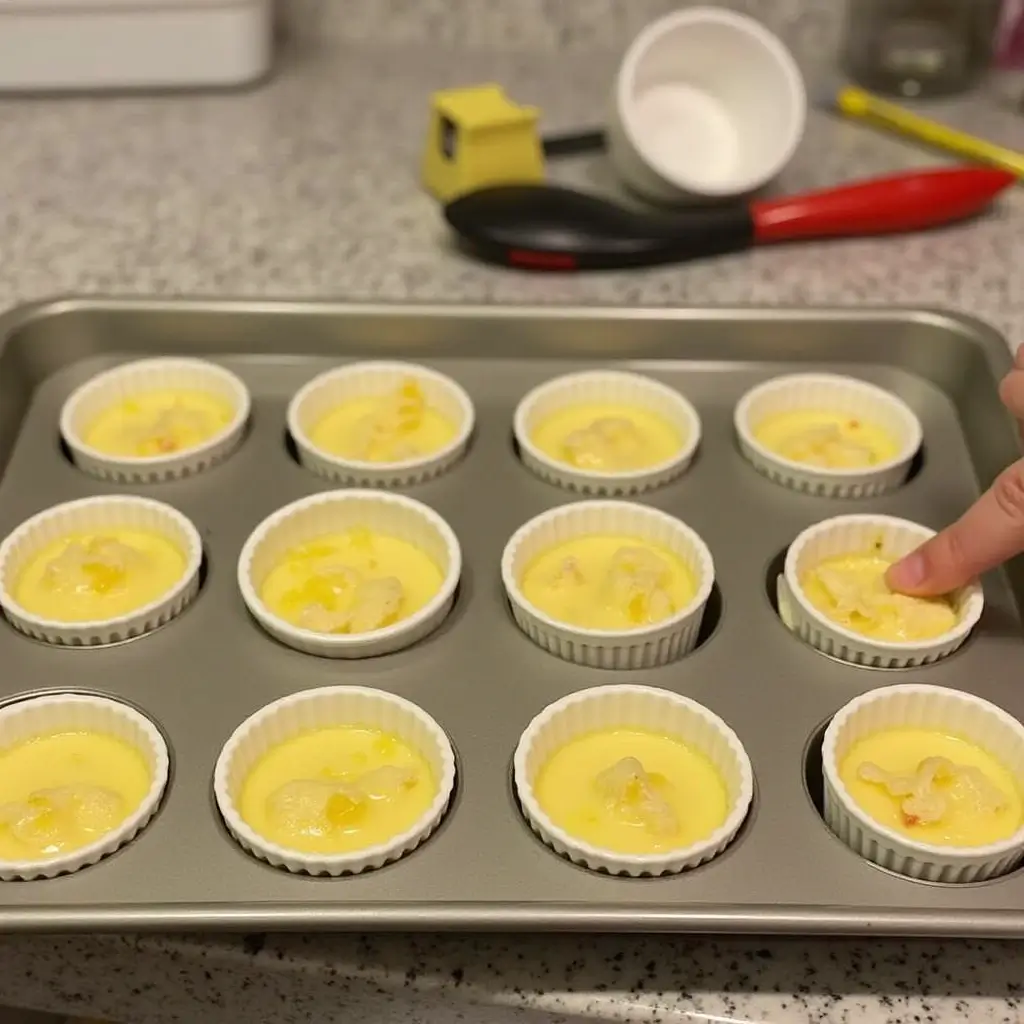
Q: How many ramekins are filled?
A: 12